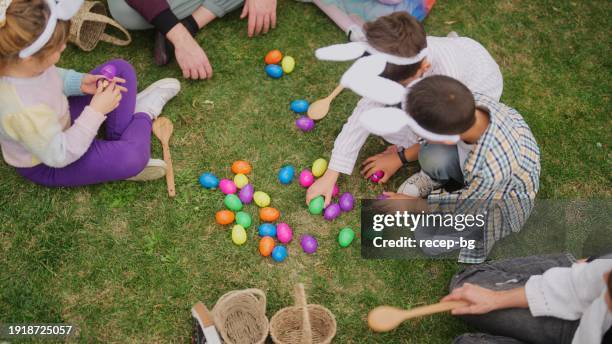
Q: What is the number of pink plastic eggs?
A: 5